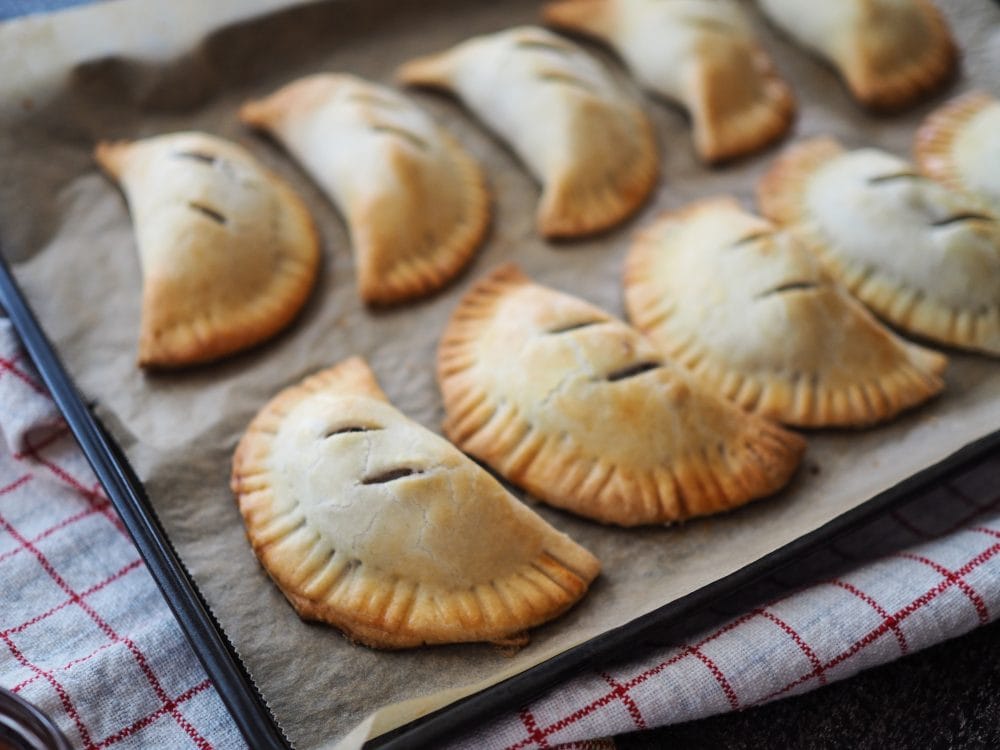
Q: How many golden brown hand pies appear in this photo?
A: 10